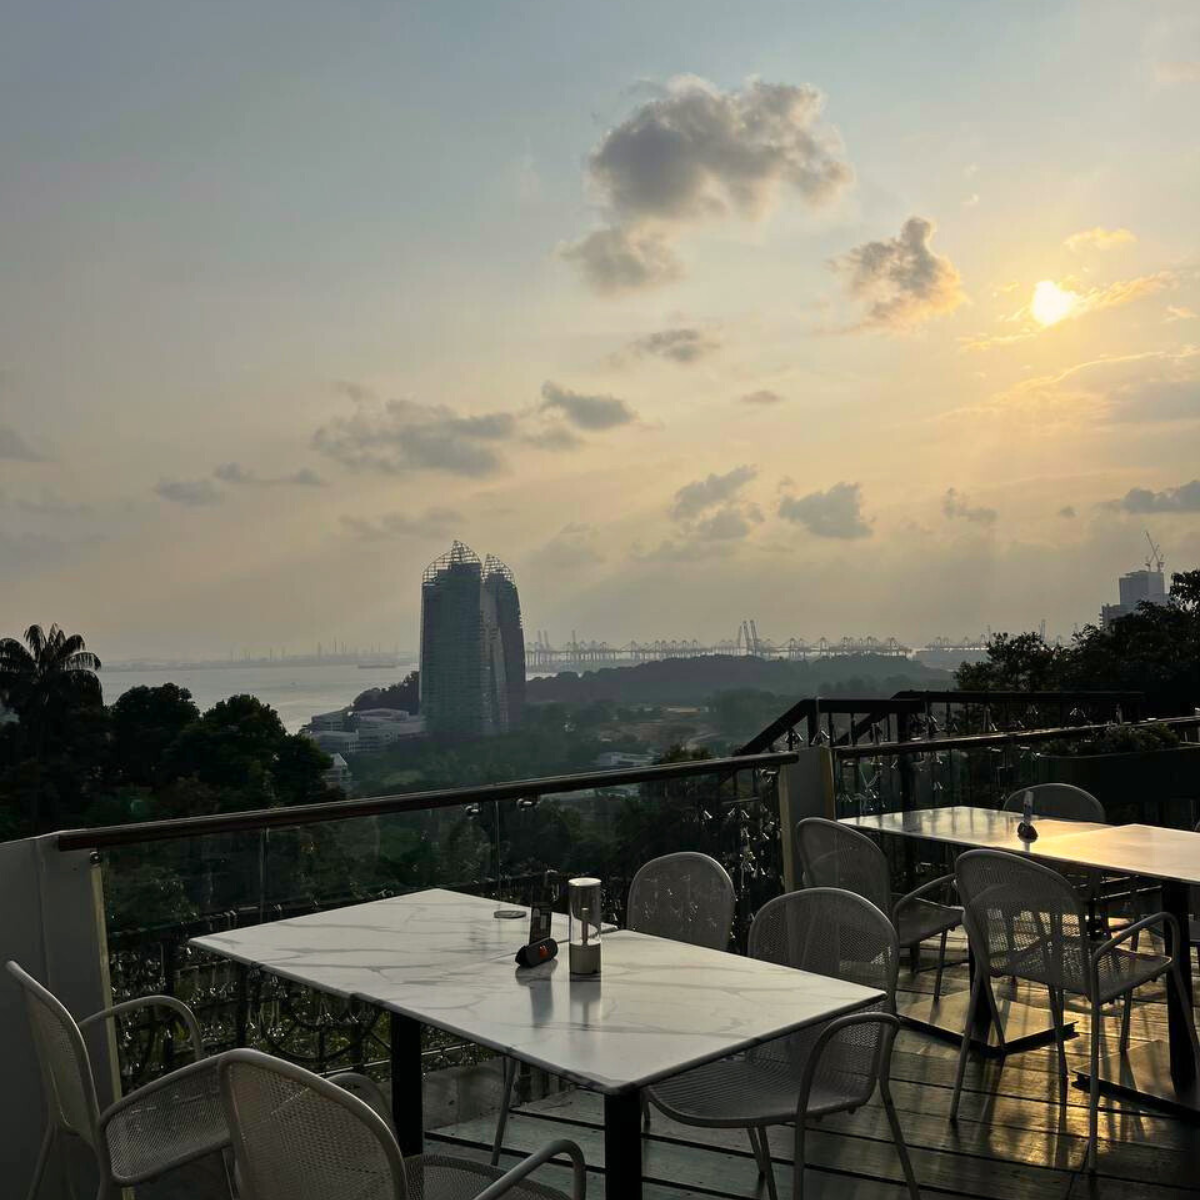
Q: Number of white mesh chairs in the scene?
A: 7